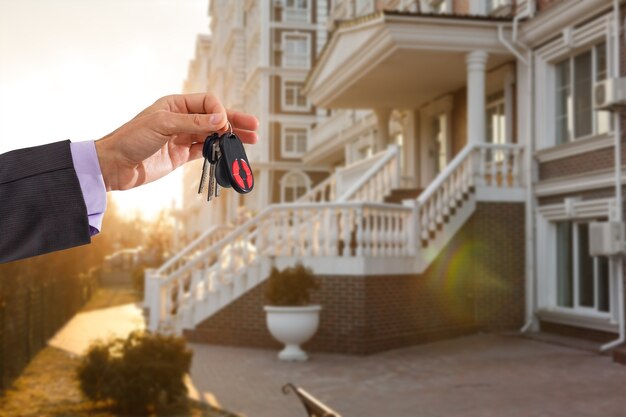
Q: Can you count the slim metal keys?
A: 3